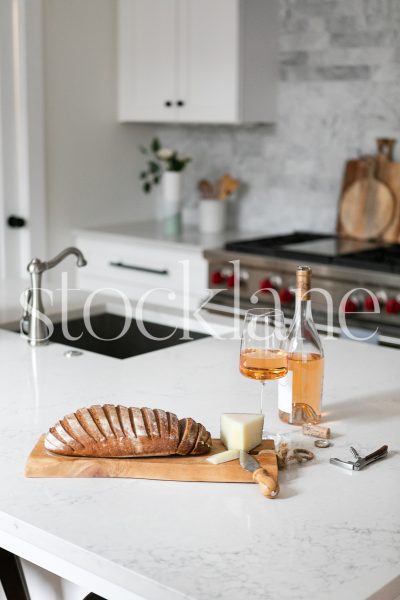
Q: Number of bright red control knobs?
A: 7